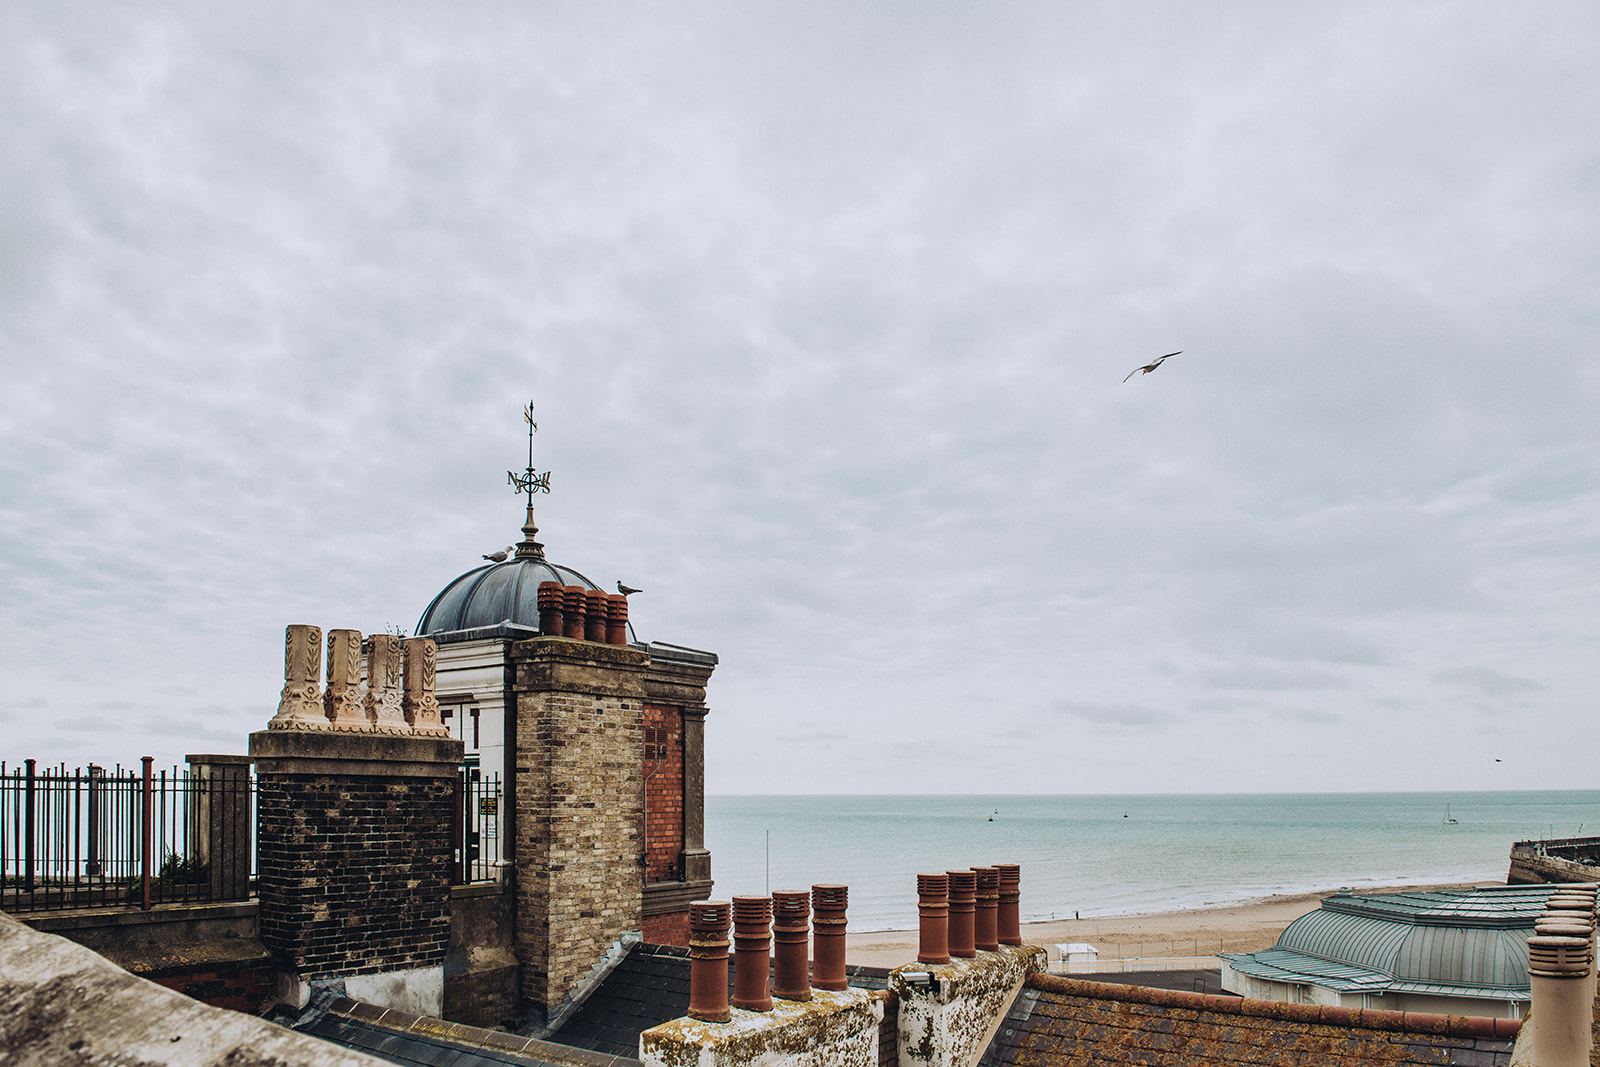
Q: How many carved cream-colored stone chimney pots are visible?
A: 4